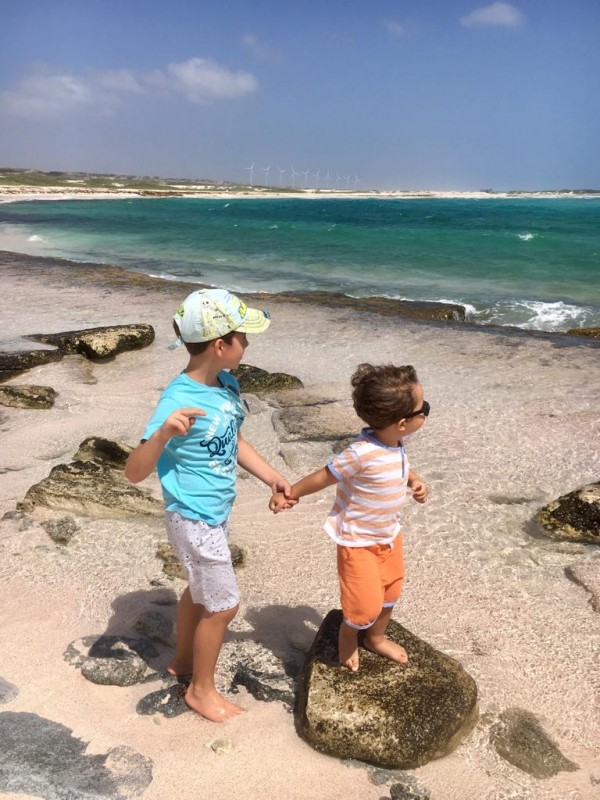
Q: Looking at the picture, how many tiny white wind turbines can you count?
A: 10